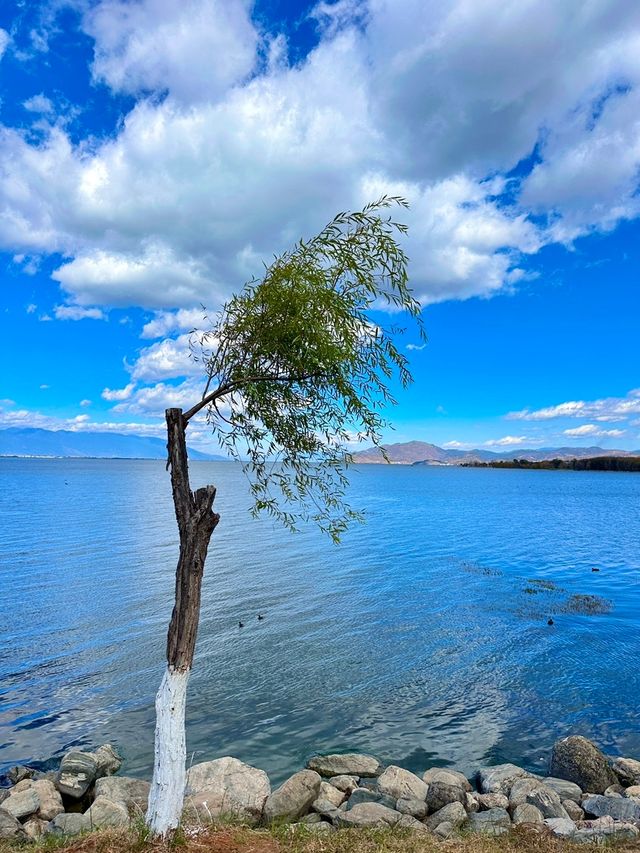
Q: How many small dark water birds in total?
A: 4